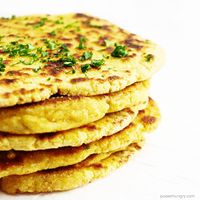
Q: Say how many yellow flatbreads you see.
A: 5